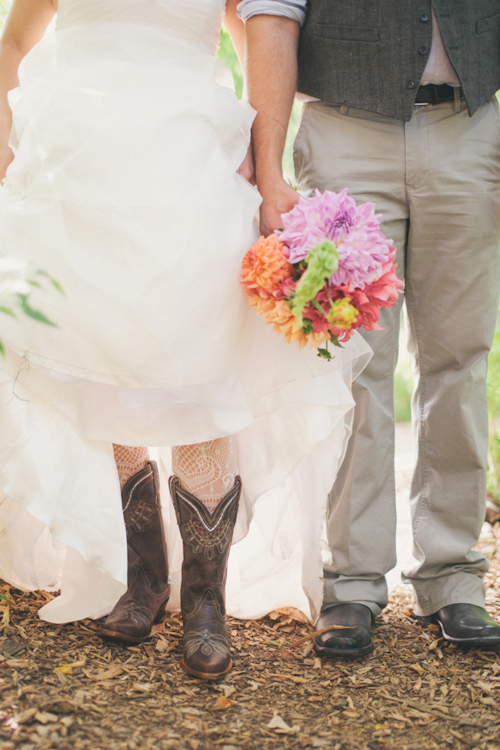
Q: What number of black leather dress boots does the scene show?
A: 2